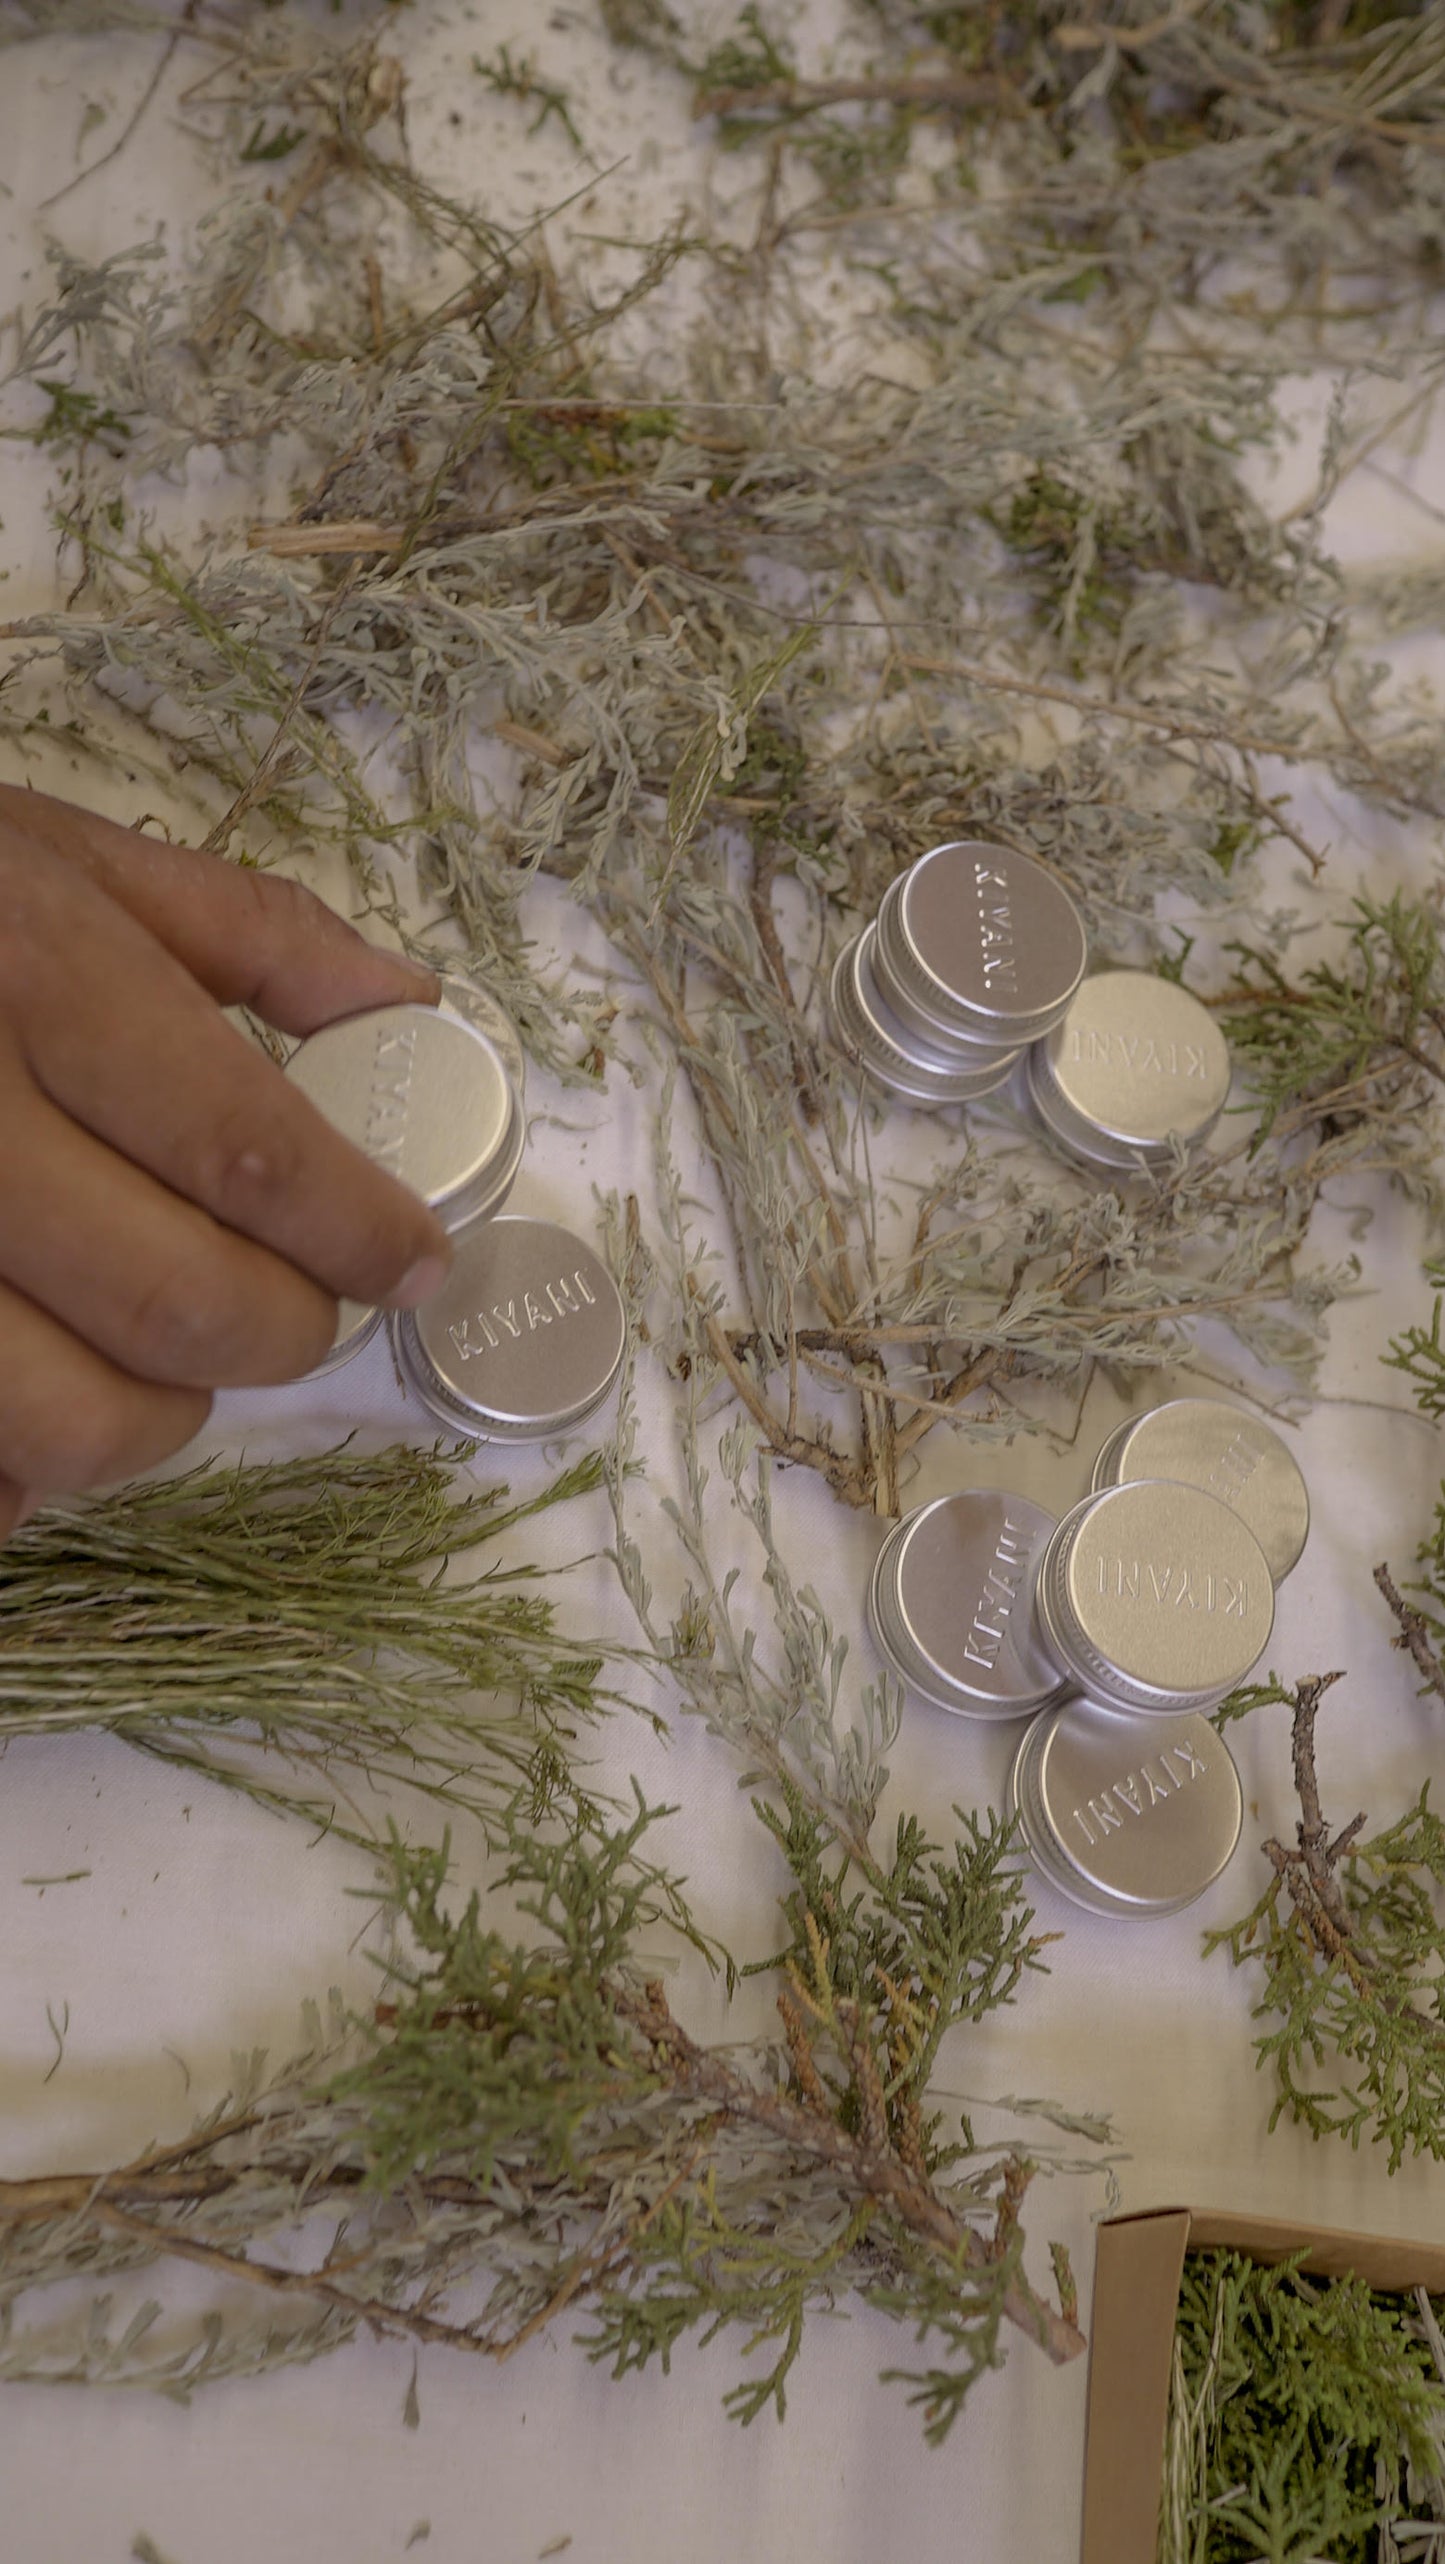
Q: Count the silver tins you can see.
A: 11